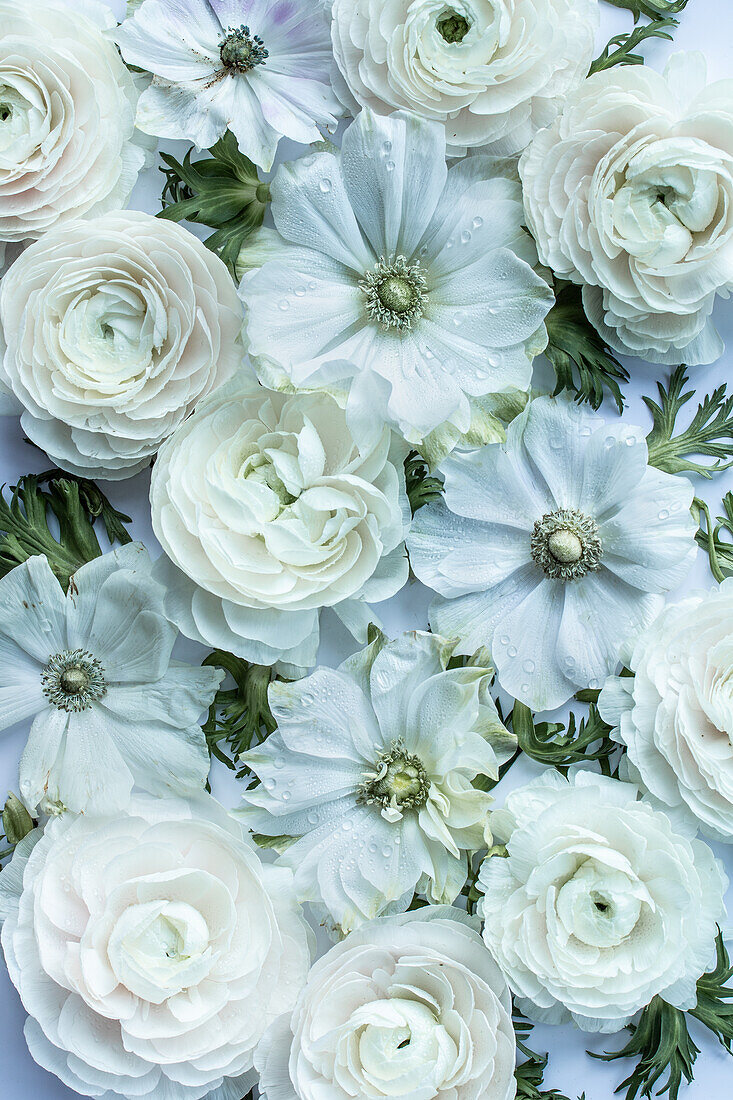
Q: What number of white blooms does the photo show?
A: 14